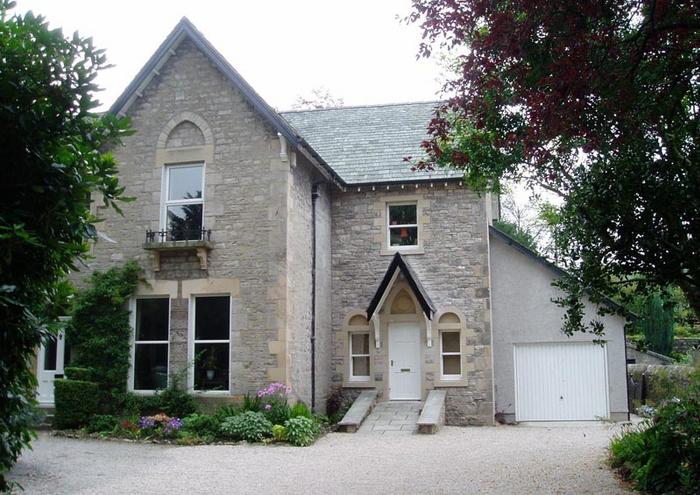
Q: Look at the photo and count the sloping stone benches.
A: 2